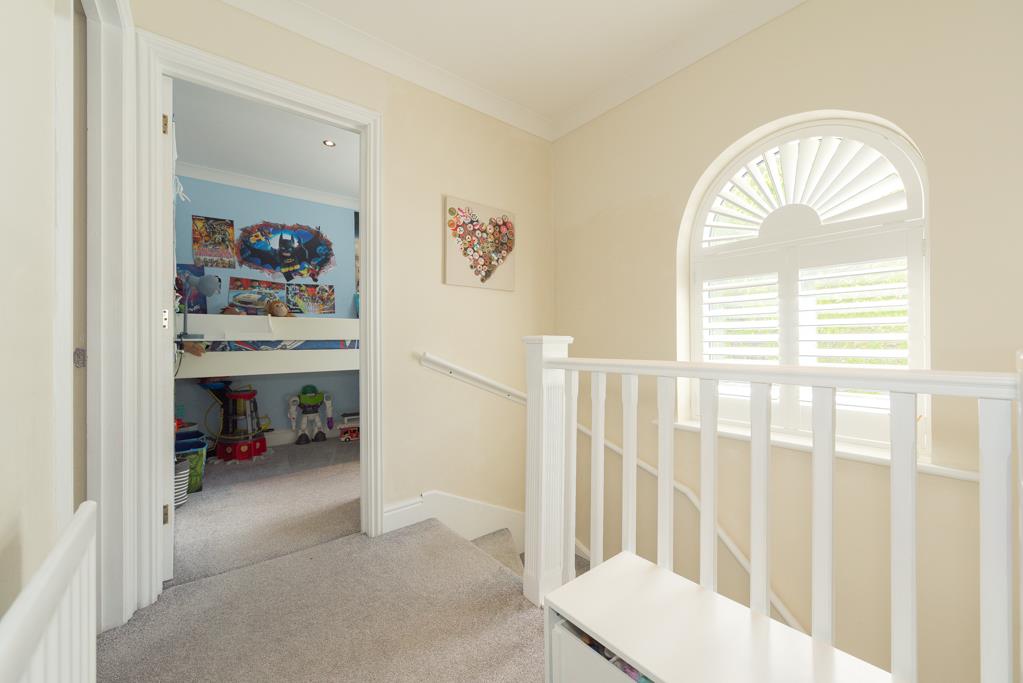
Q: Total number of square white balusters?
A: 9